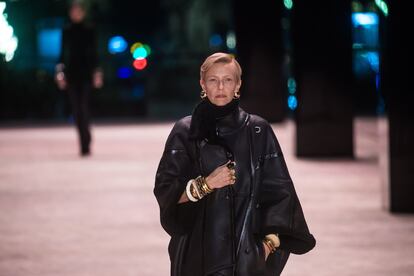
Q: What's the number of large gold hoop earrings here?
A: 2